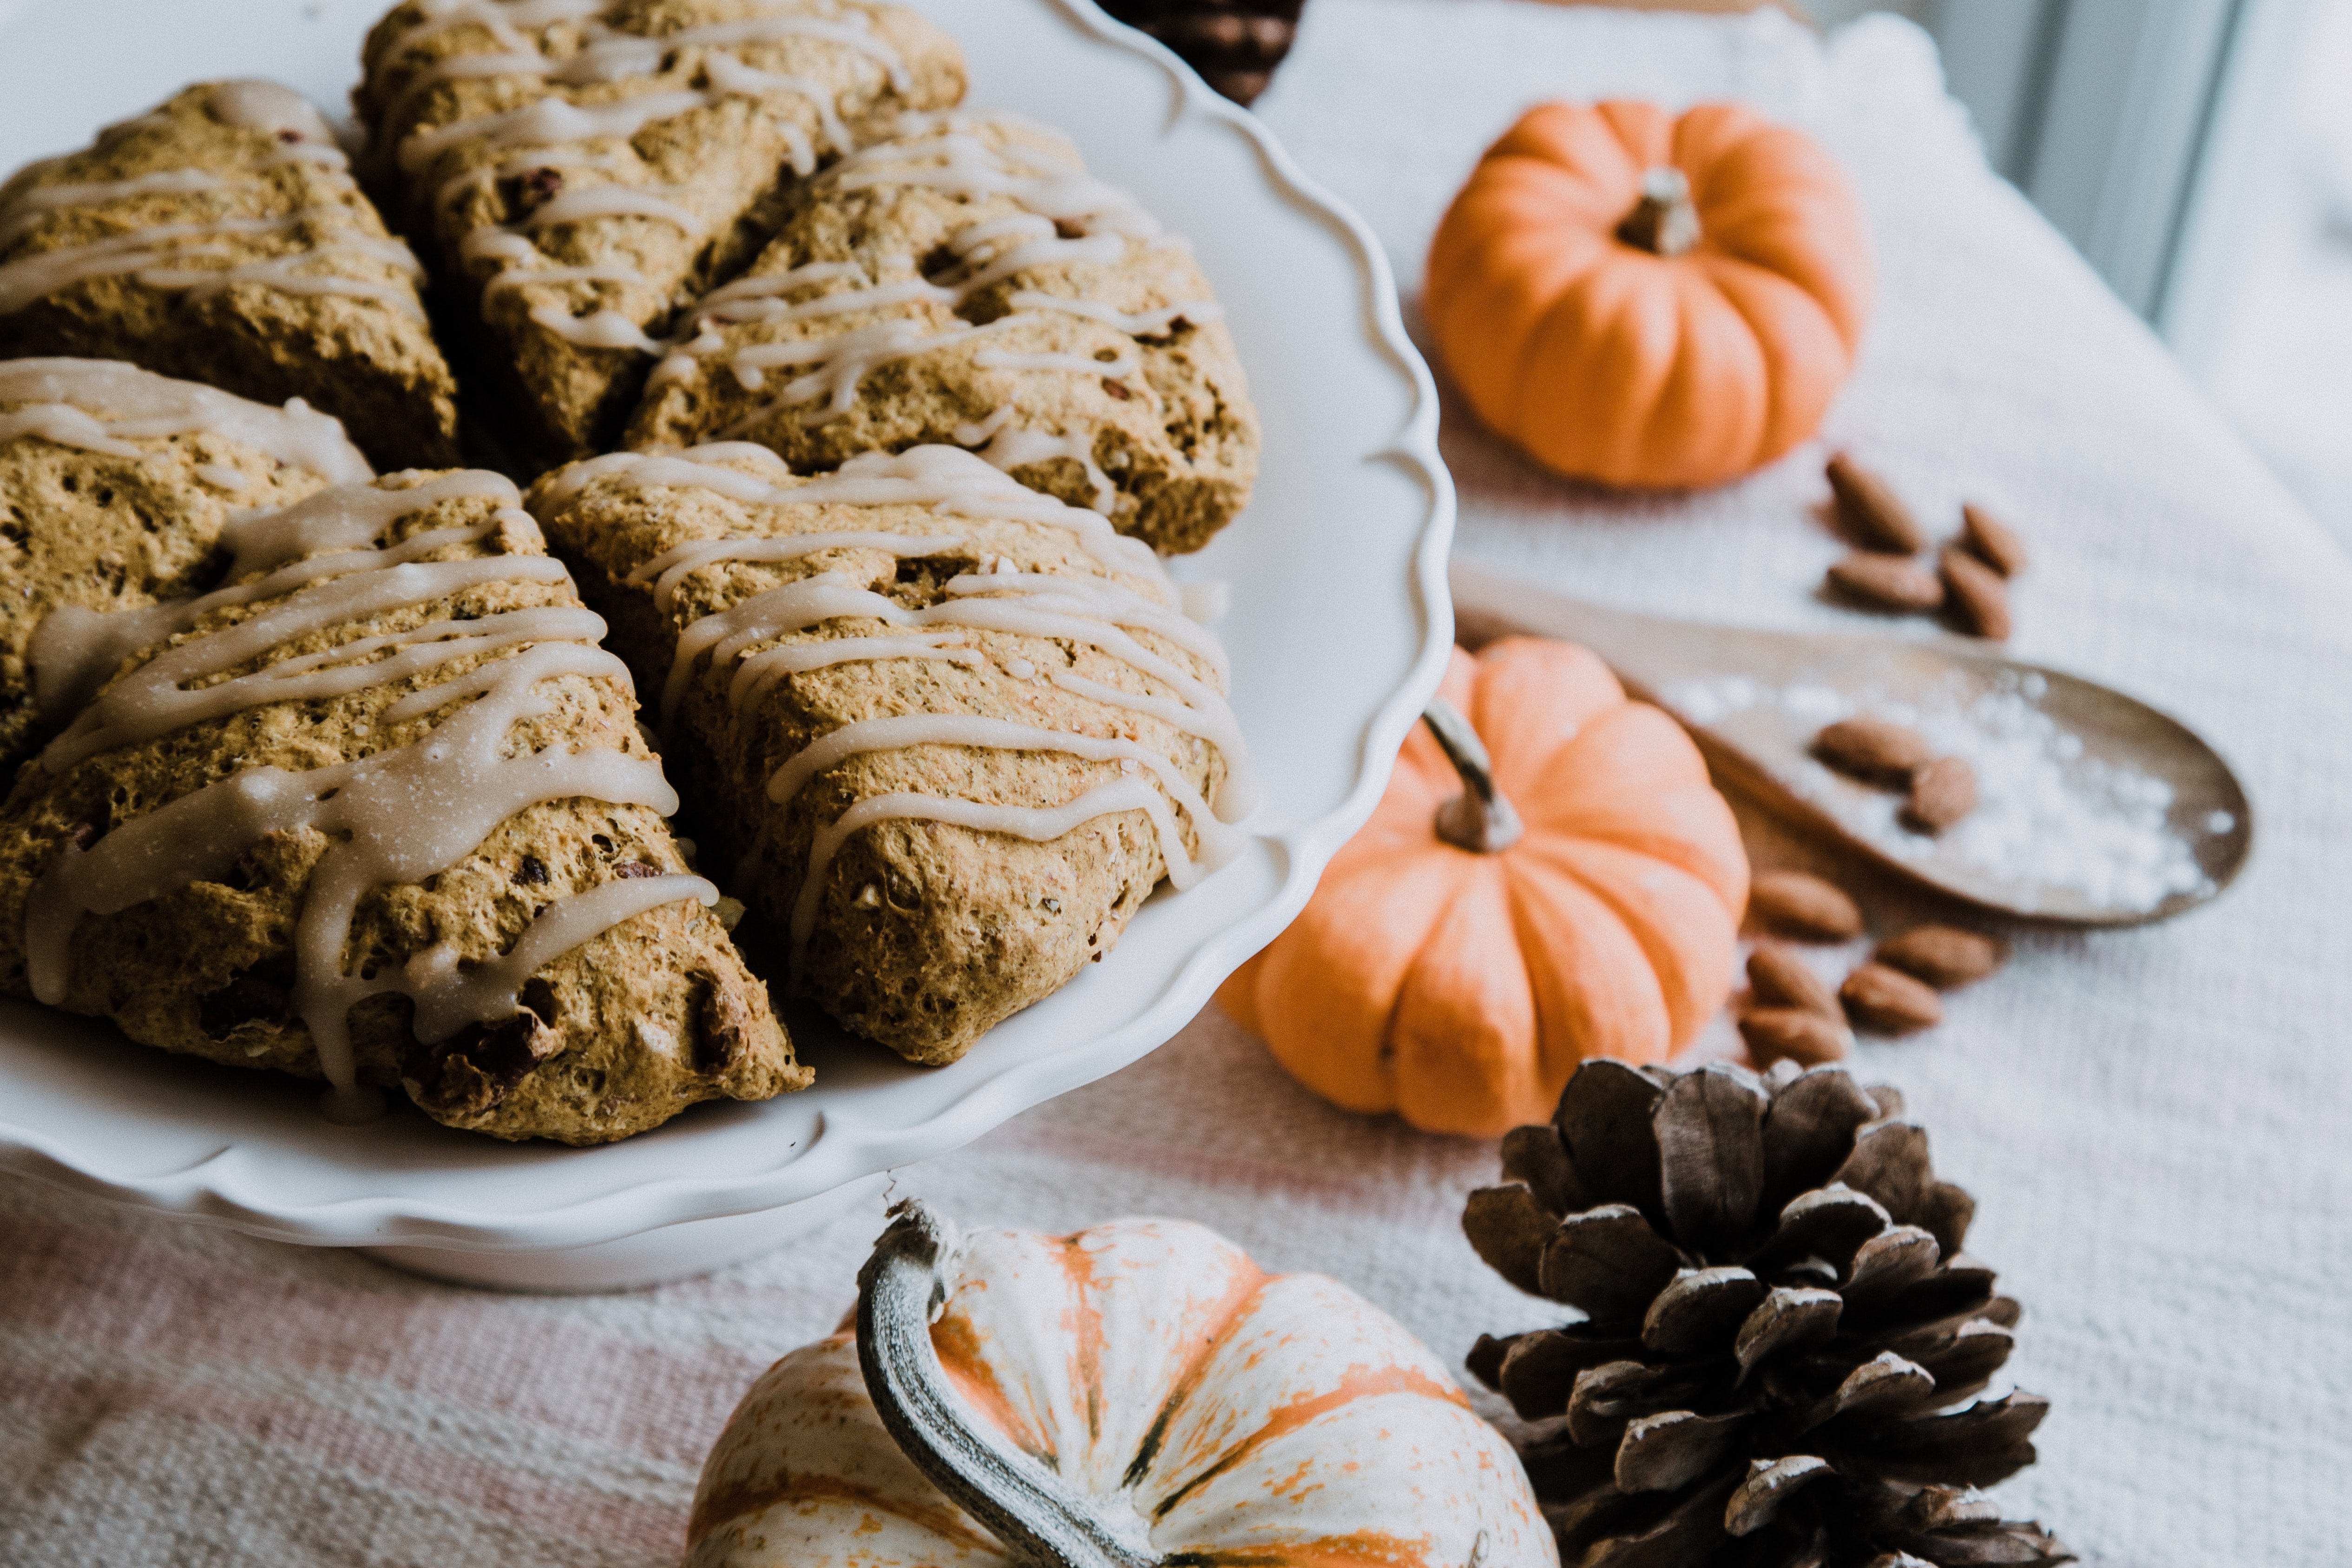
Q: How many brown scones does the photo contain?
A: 6